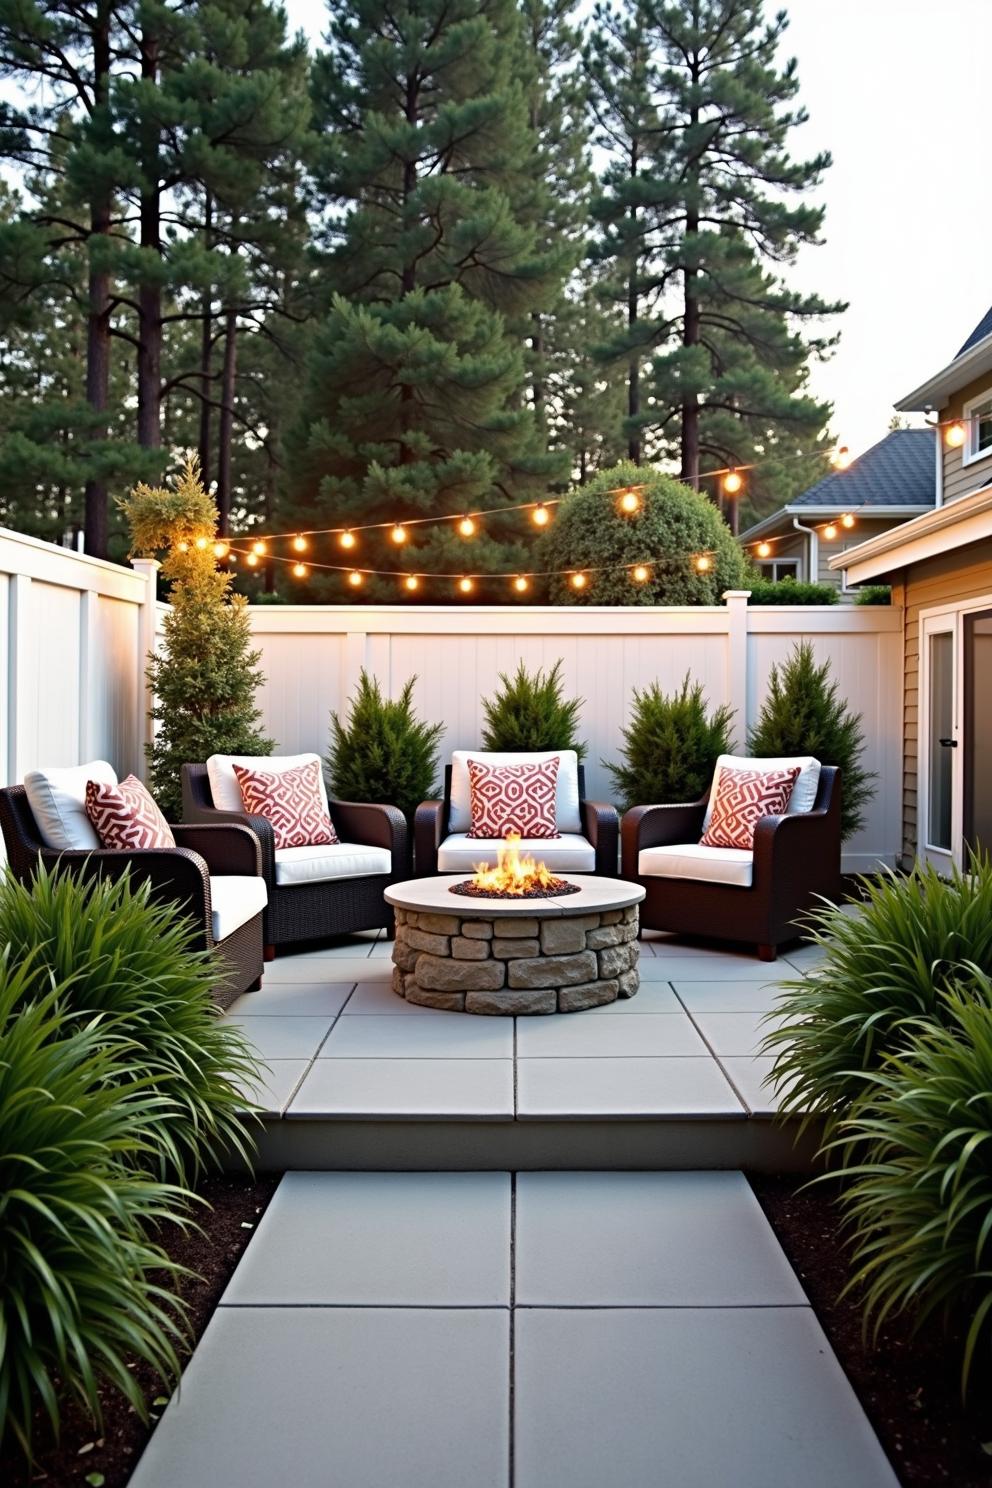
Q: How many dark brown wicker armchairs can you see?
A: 4